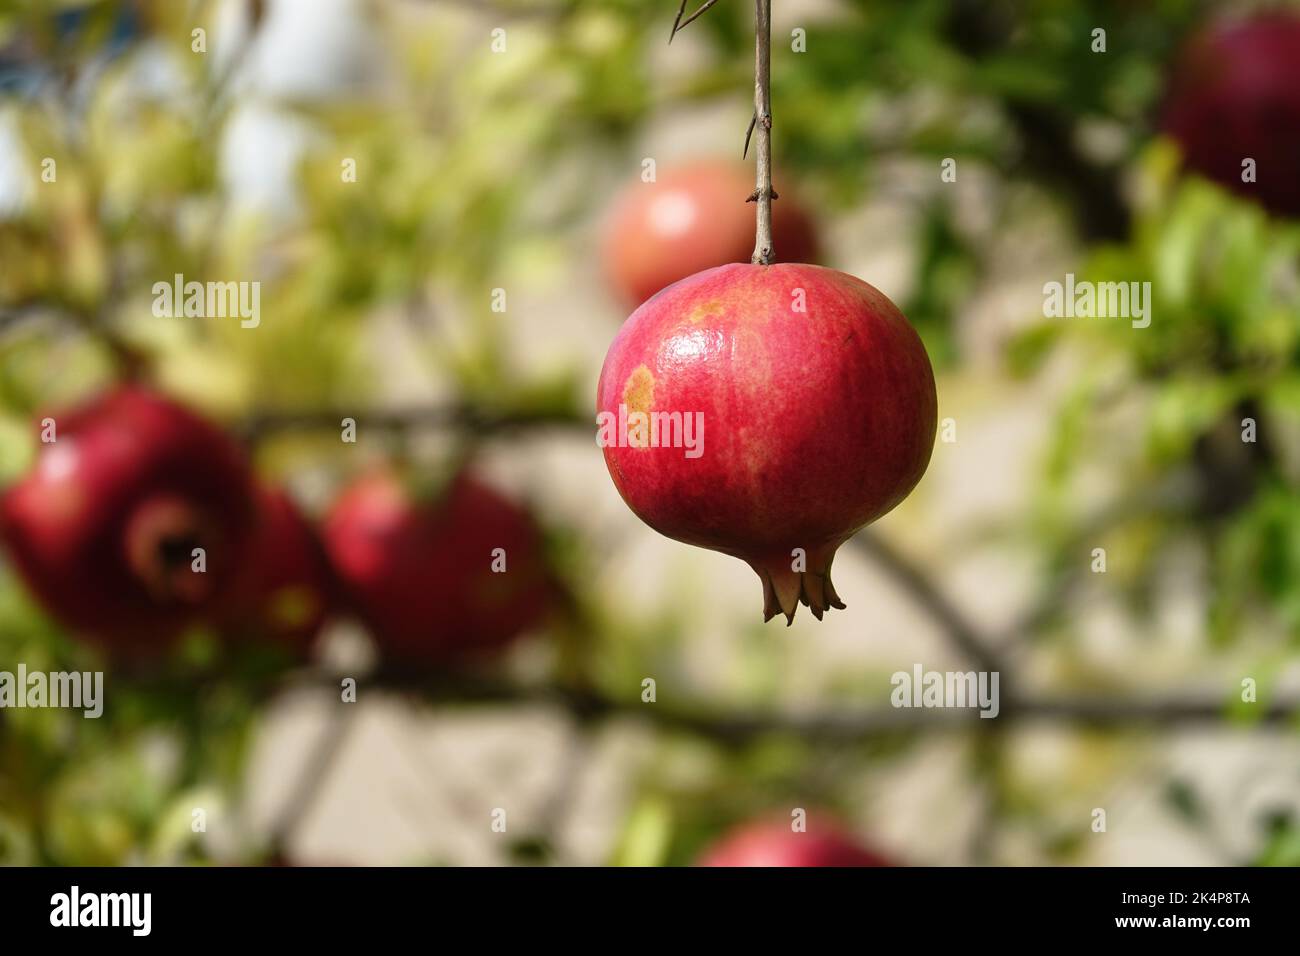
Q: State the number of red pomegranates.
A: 7